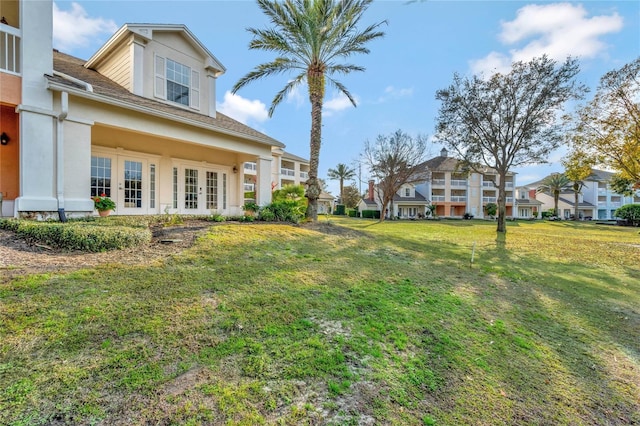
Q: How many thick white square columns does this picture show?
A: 3